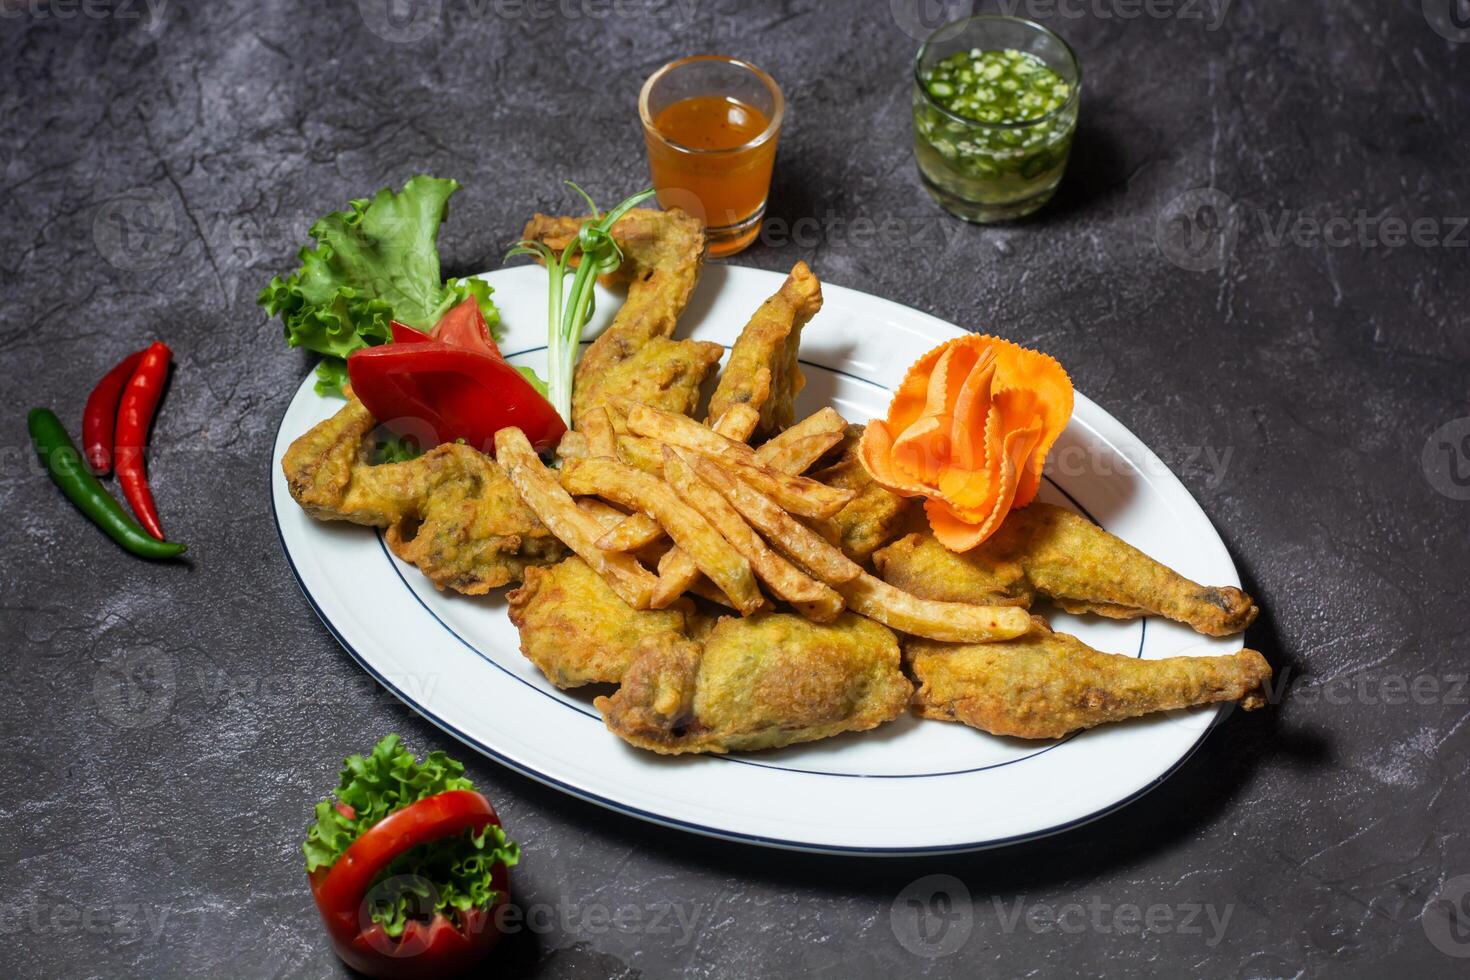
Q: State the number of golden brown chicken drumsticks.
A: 2